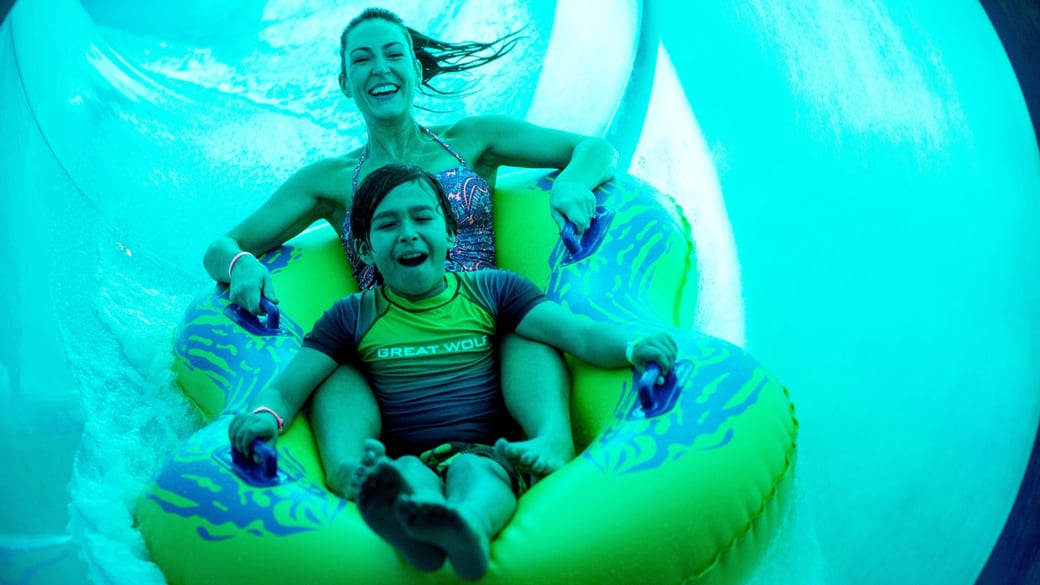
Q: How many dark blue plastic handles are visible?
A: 4